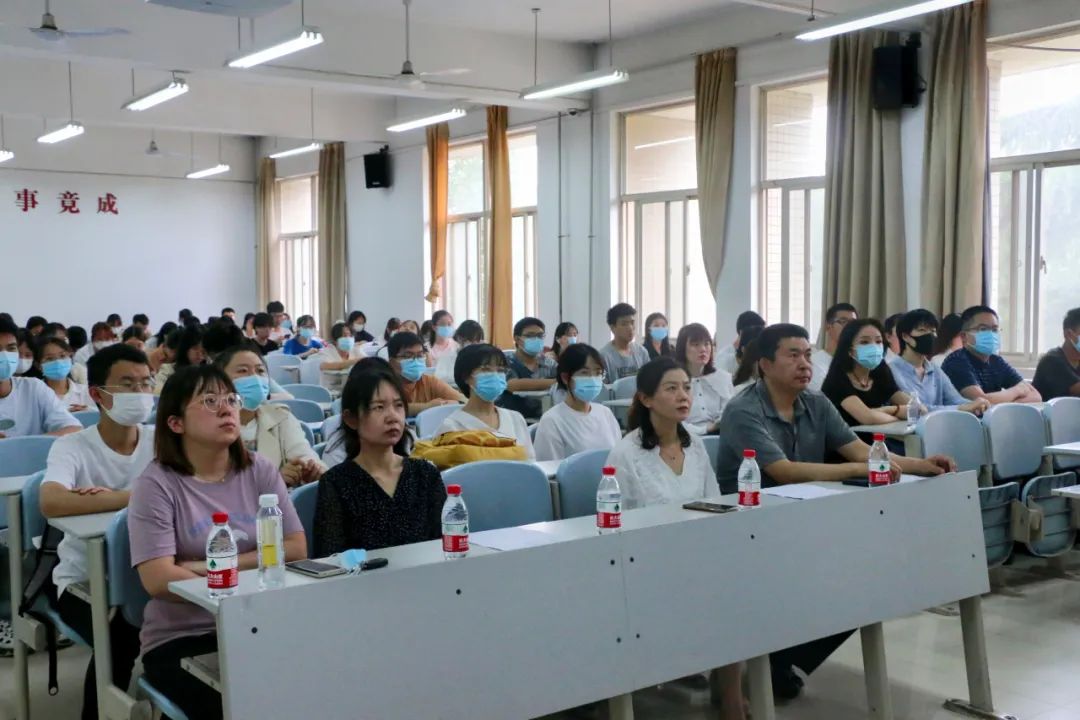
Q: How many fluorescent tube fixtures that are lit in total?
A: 9